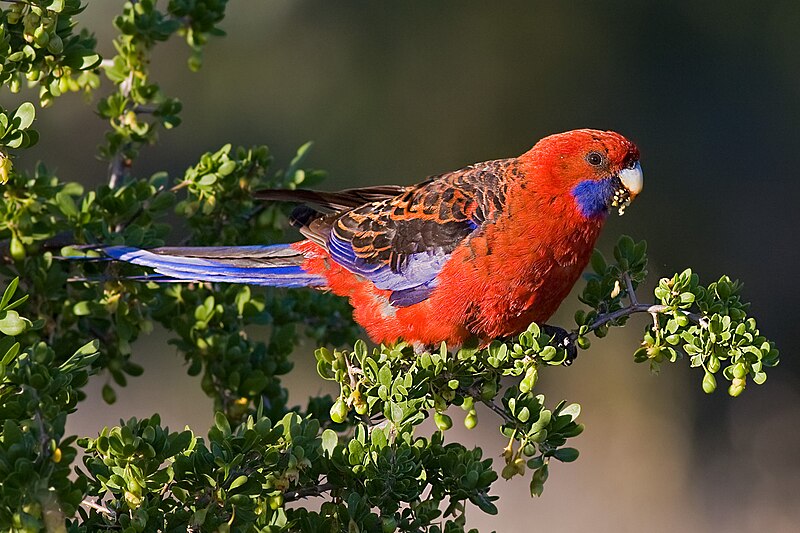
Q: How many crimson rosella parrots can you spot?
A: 1